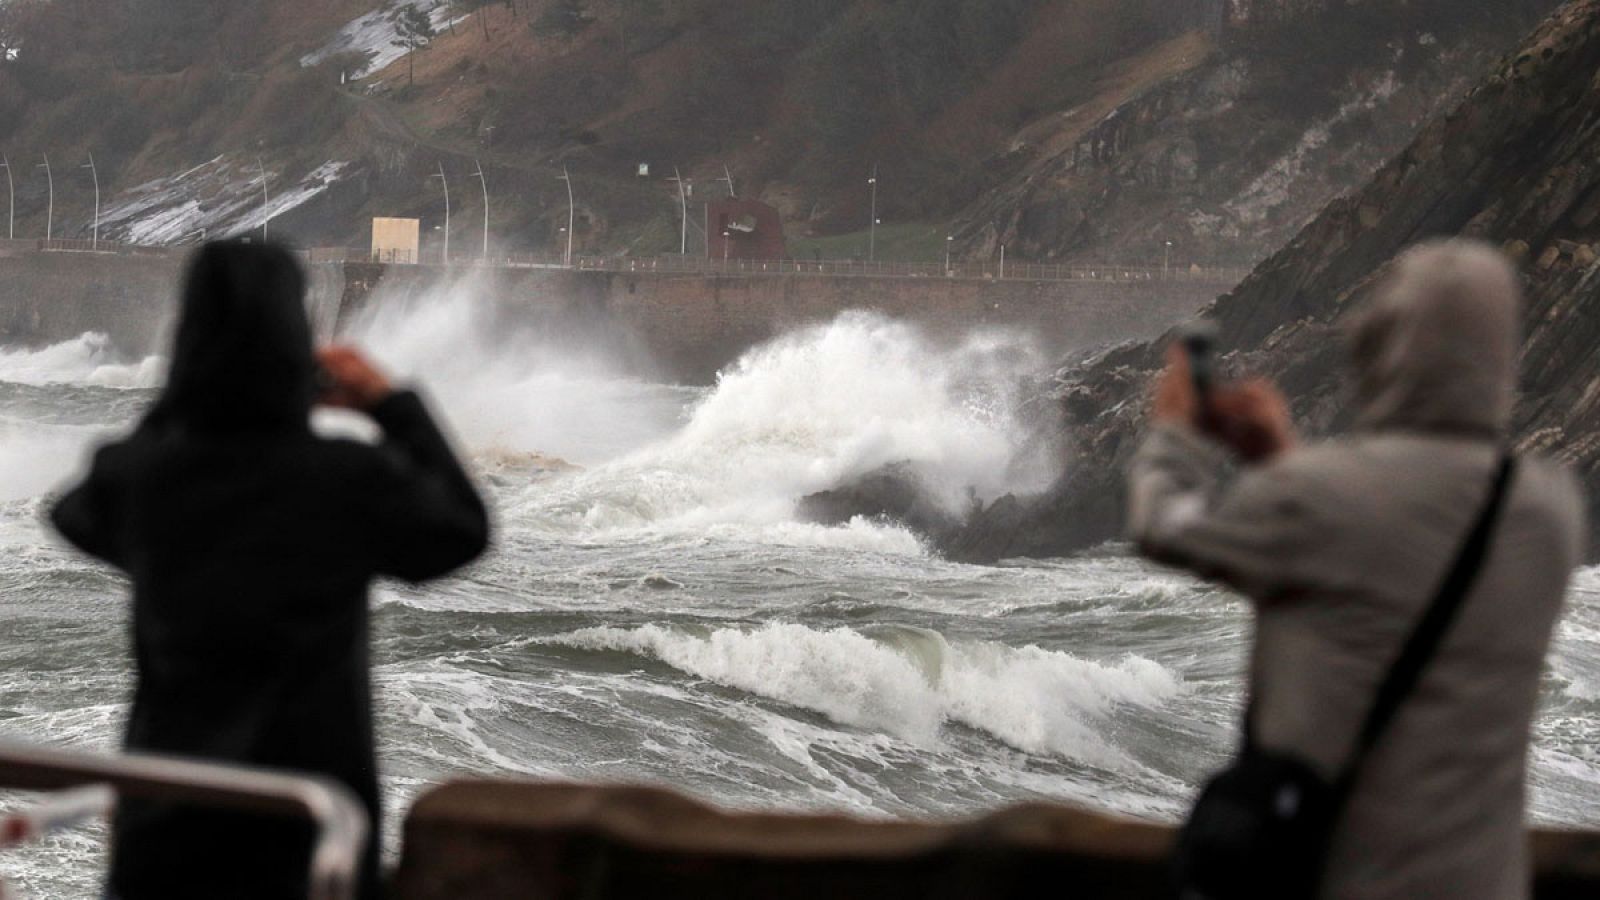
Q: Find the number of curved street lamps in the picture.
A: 9